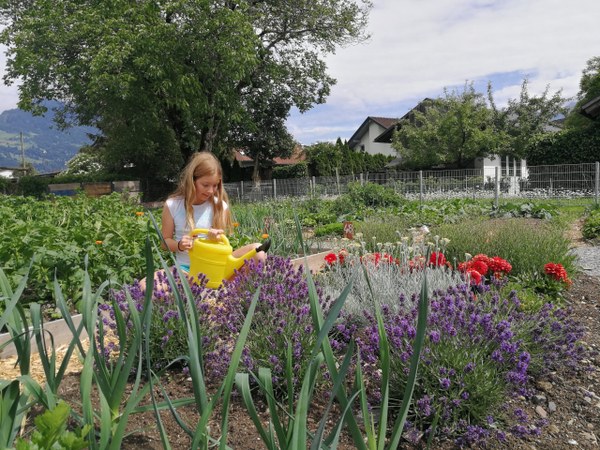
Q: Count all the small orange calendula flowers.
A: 4